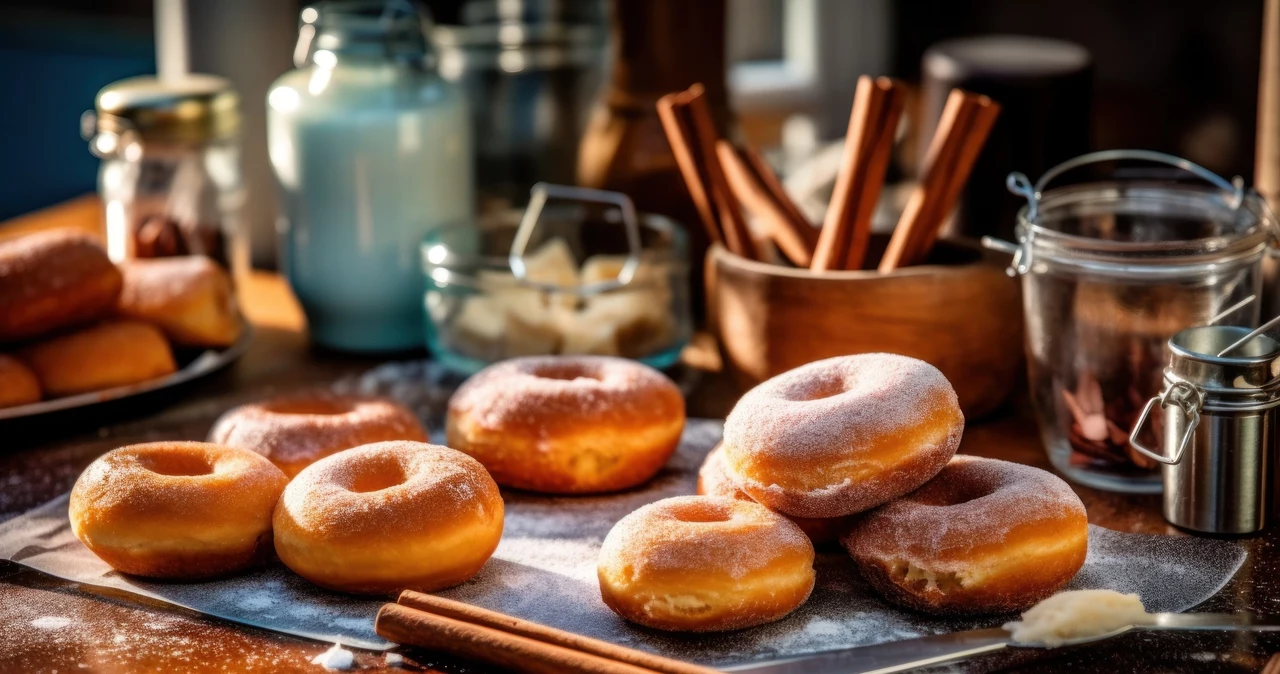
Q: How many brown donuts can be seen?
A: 8